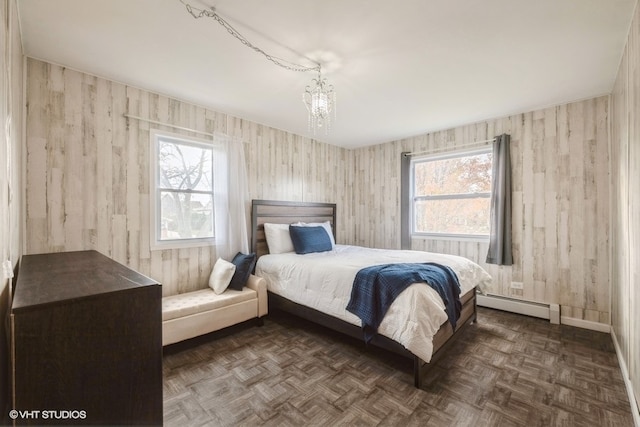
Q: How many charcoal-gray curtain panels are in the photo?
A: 2